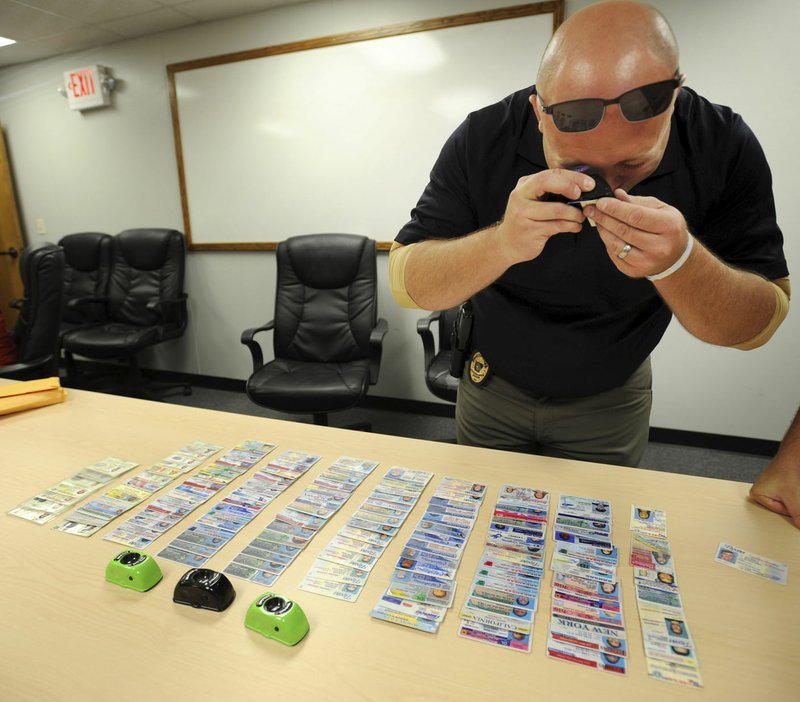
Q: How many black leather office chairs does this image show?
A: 5